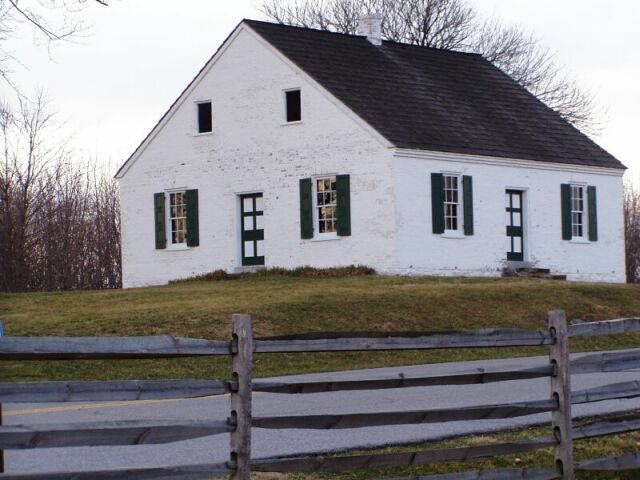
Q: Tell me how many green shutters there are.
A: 8